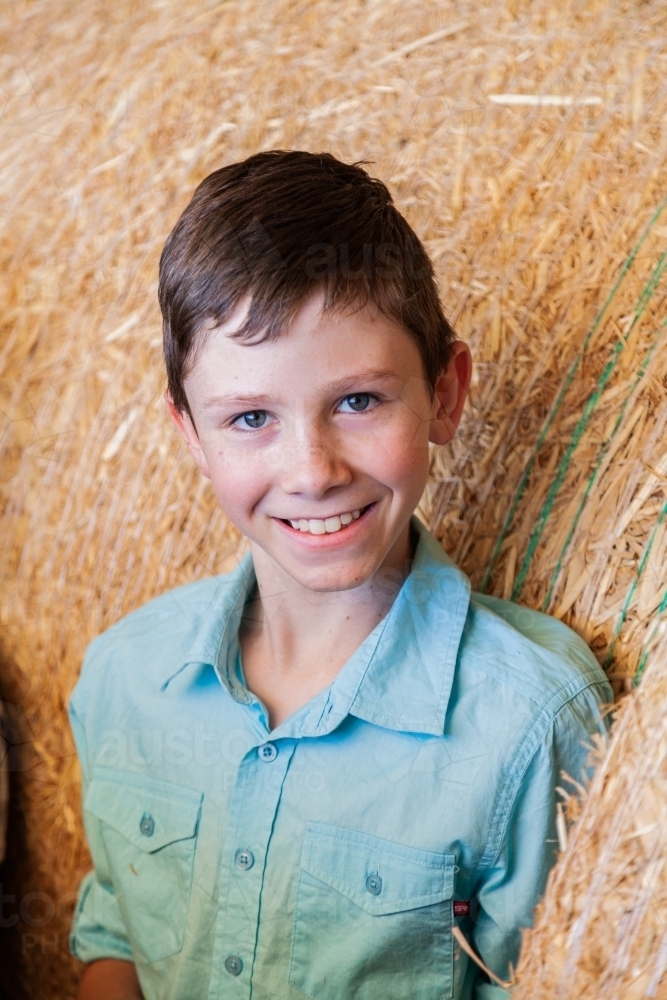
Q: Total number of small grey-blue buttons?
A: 5